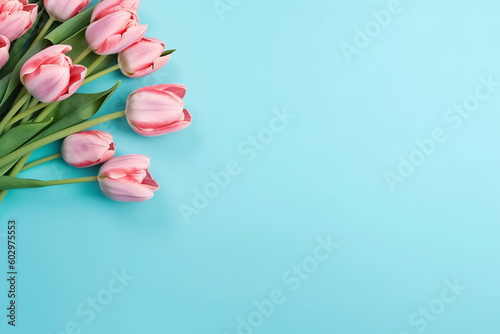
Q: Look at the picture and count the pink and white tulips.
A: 10